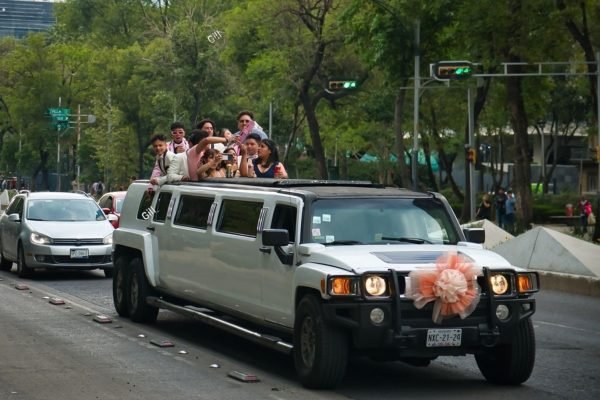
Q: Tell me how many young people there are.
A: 10